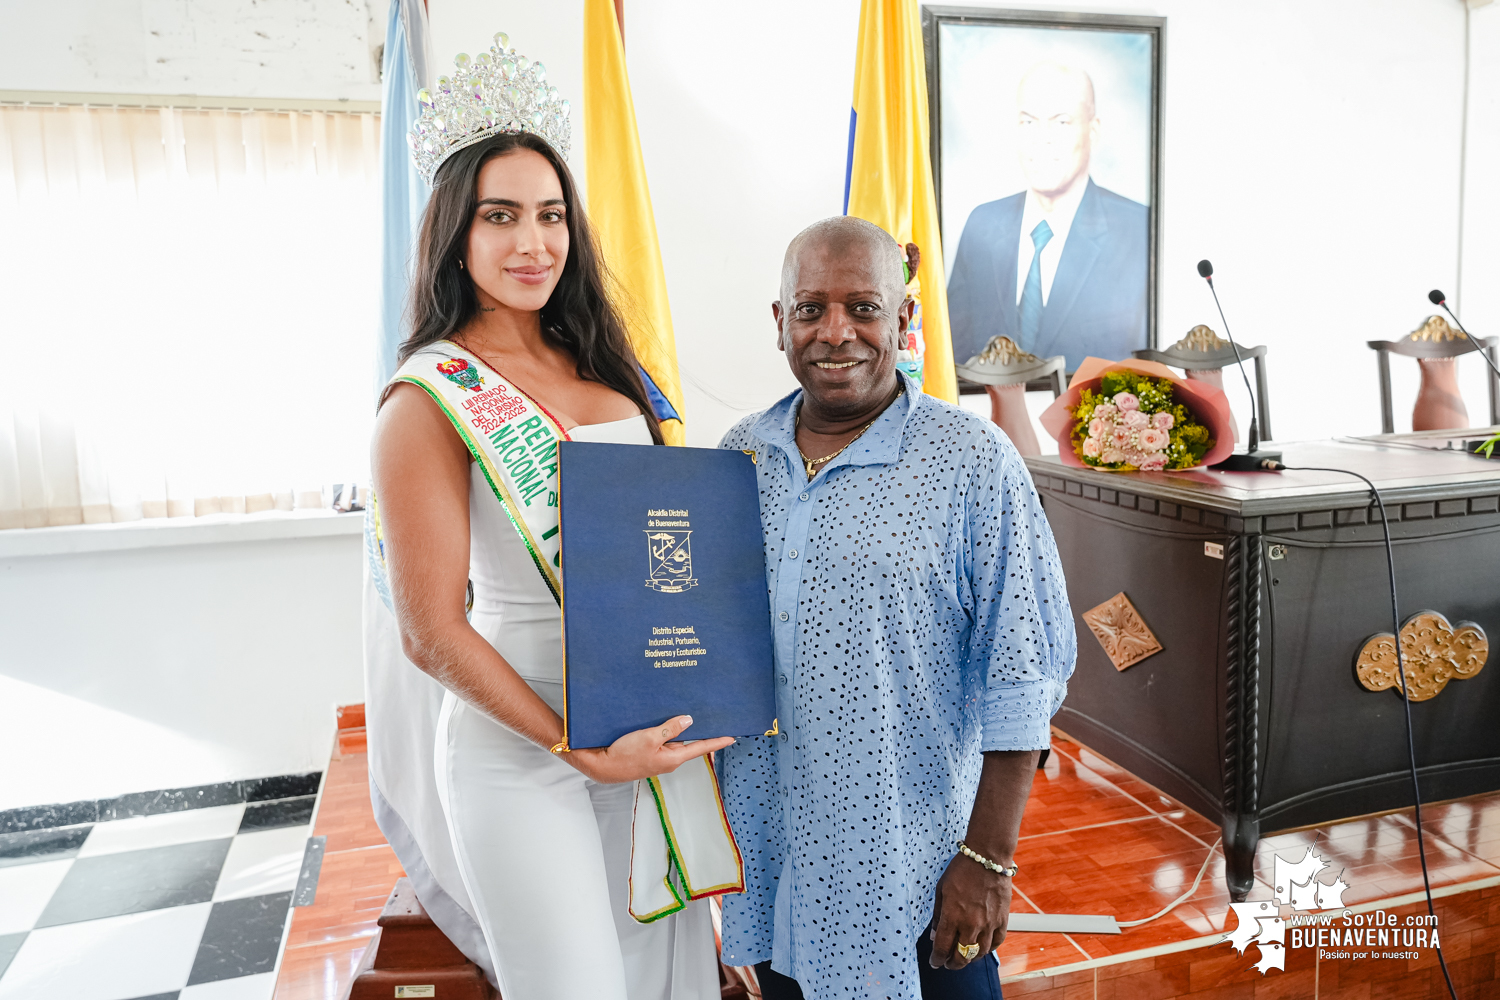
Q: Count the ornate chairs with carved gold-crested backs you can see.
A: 3